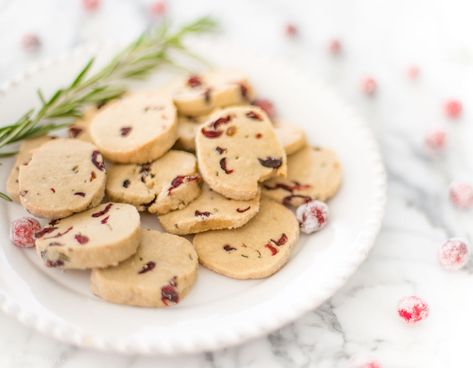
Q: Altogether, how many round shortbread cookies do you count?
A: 14